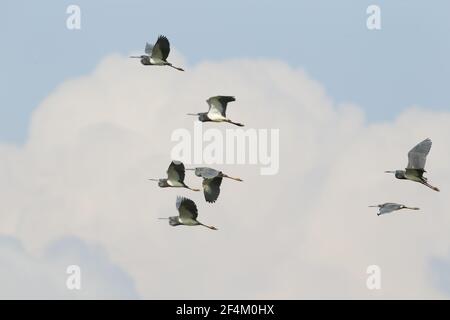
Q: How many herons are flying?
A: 7